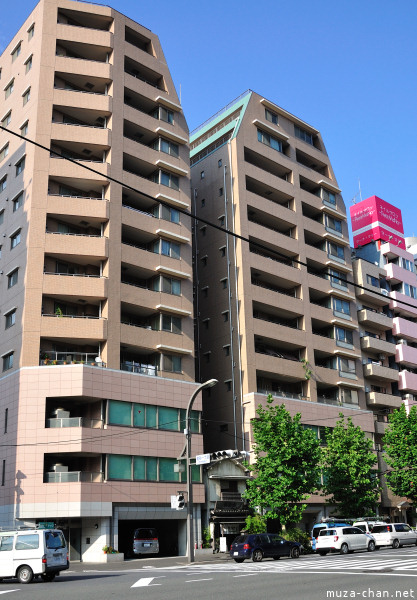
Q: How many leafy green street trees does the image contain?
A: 3